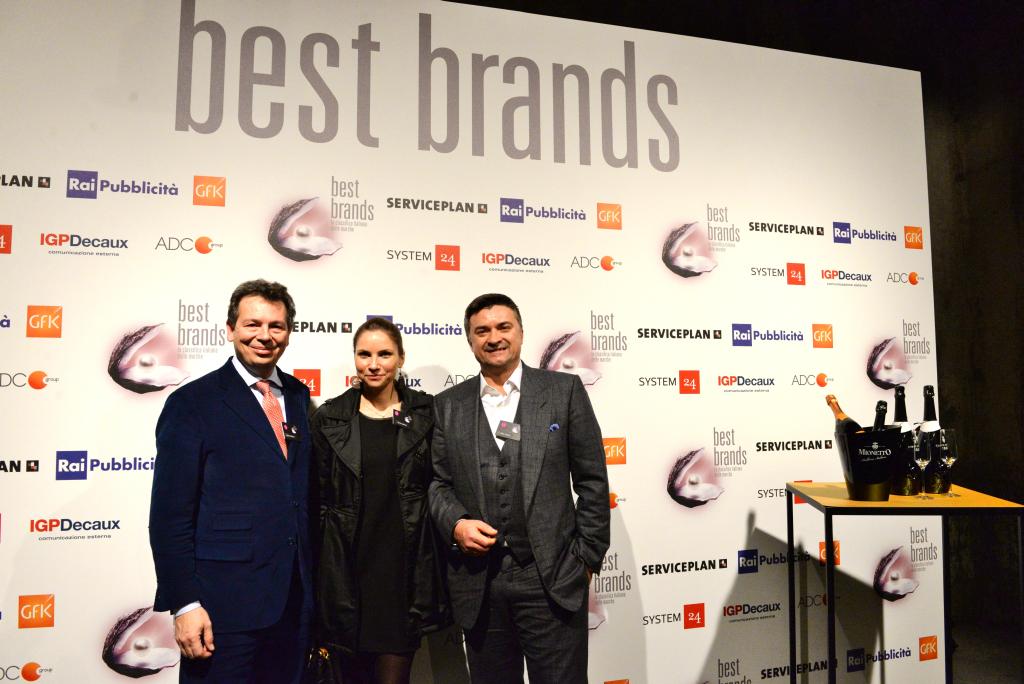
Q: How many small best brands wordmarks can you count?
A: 9